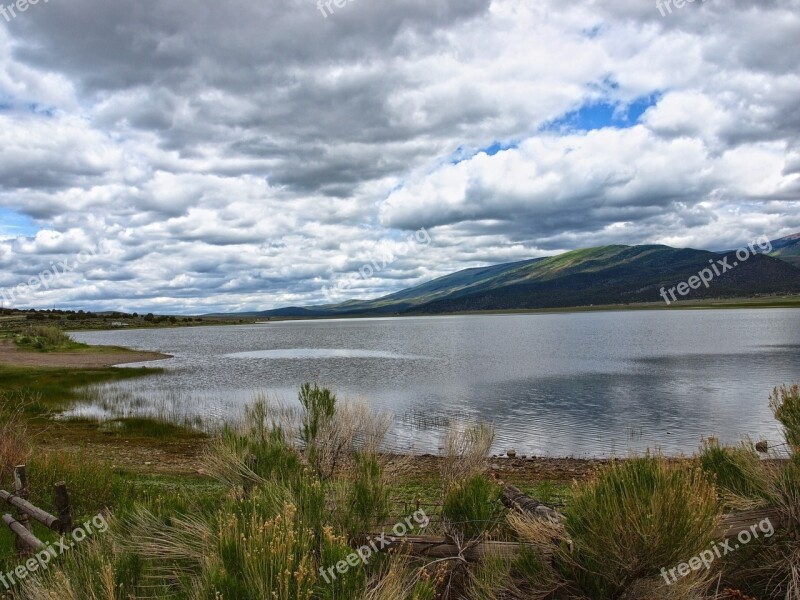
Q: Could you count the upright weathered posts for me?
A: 2